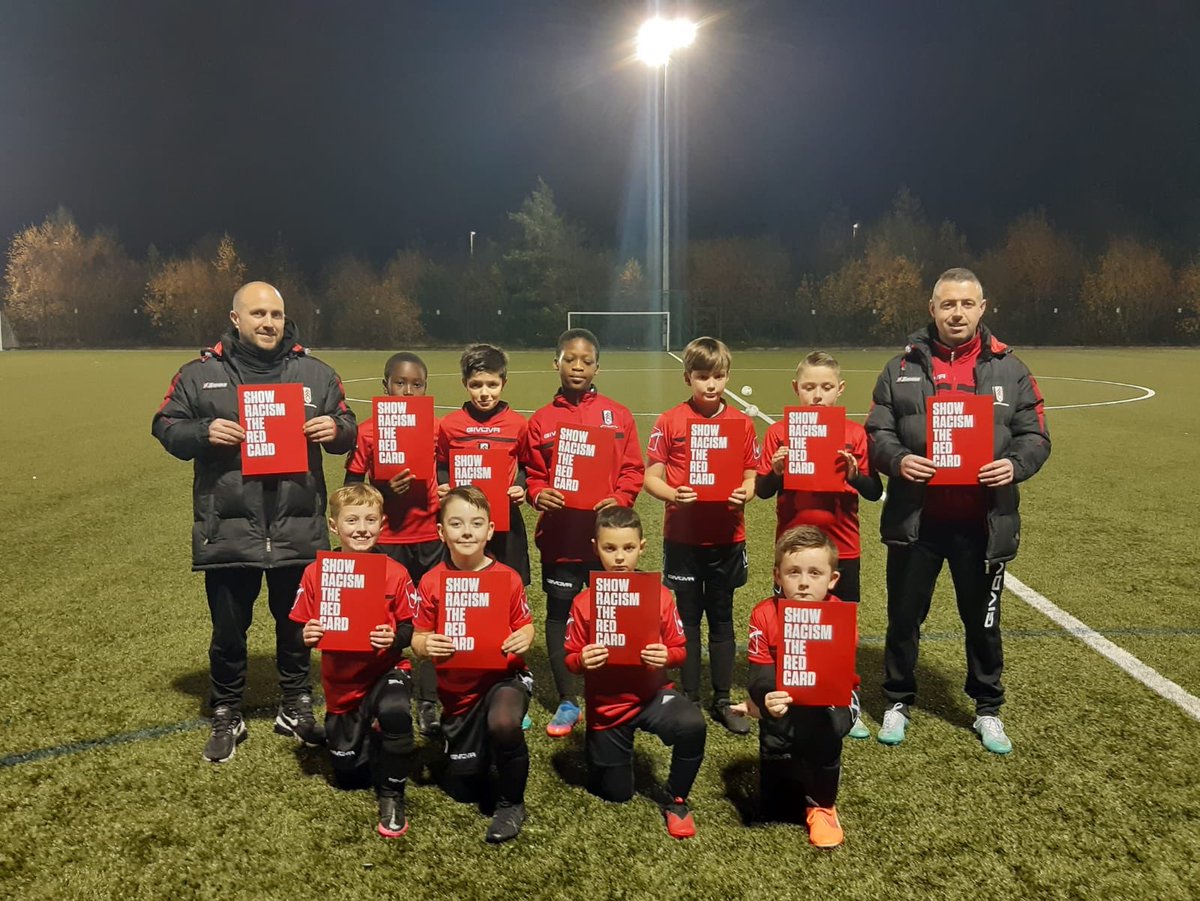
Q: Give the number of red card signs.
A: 11